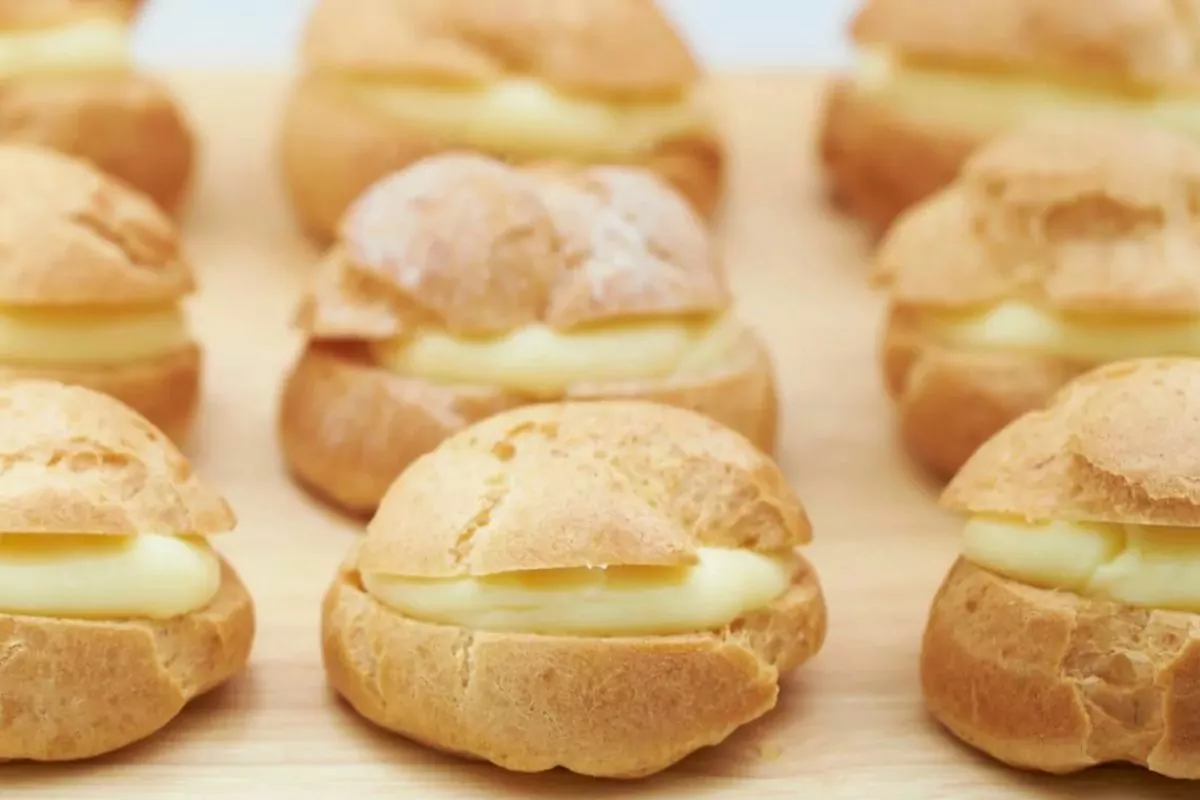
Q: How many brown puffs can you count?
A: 9